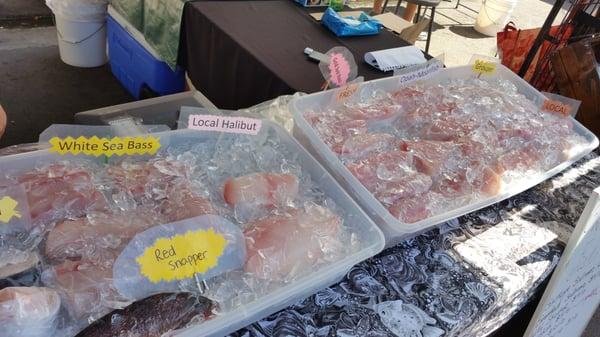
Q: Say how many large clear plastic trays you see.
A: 2